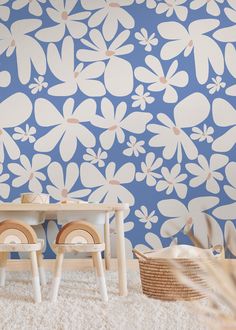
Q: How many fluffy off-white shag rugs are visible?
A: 1